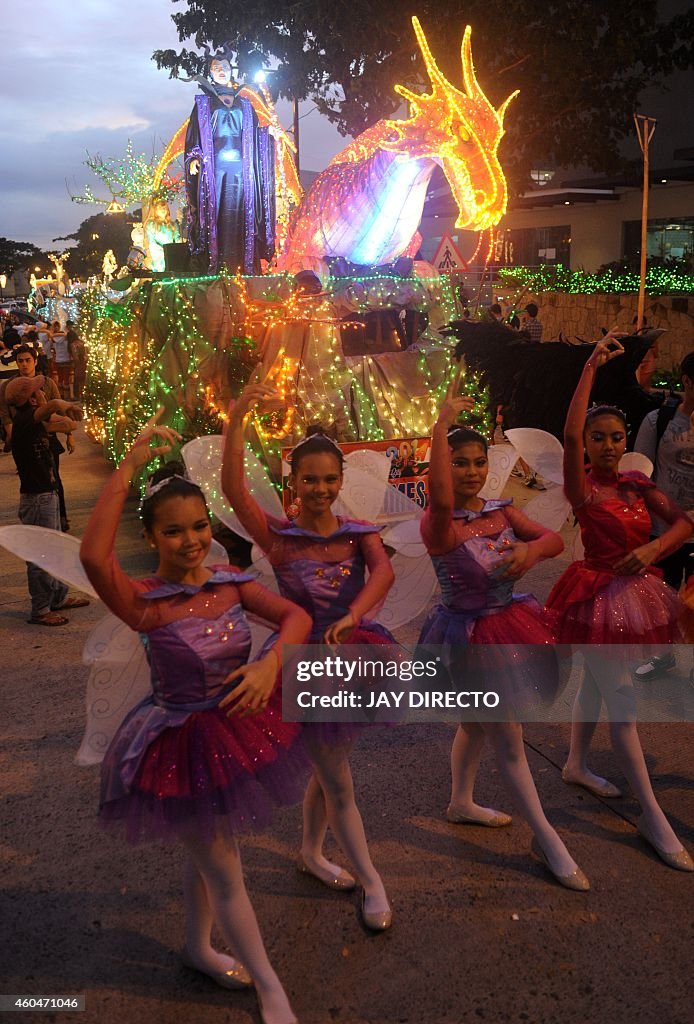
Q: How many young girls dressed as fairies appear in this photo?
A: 4